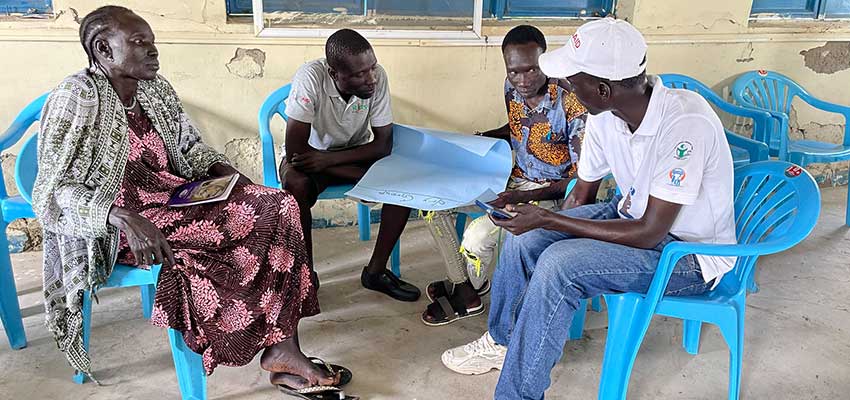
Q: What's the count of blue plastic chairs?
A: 7